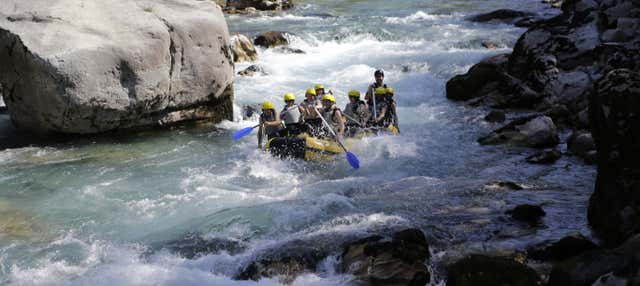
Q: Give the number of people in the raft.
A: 9